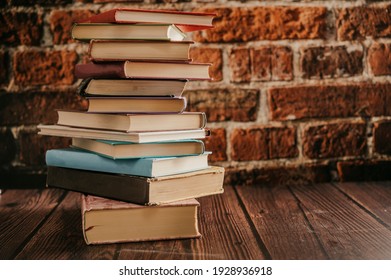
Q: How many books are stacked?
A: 12